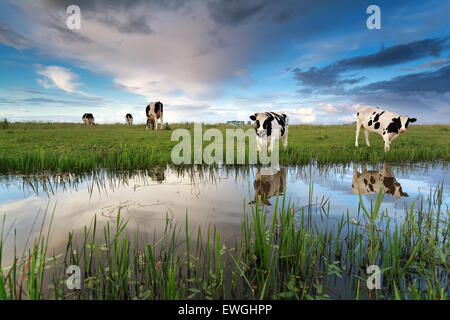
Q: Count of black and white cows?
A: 5